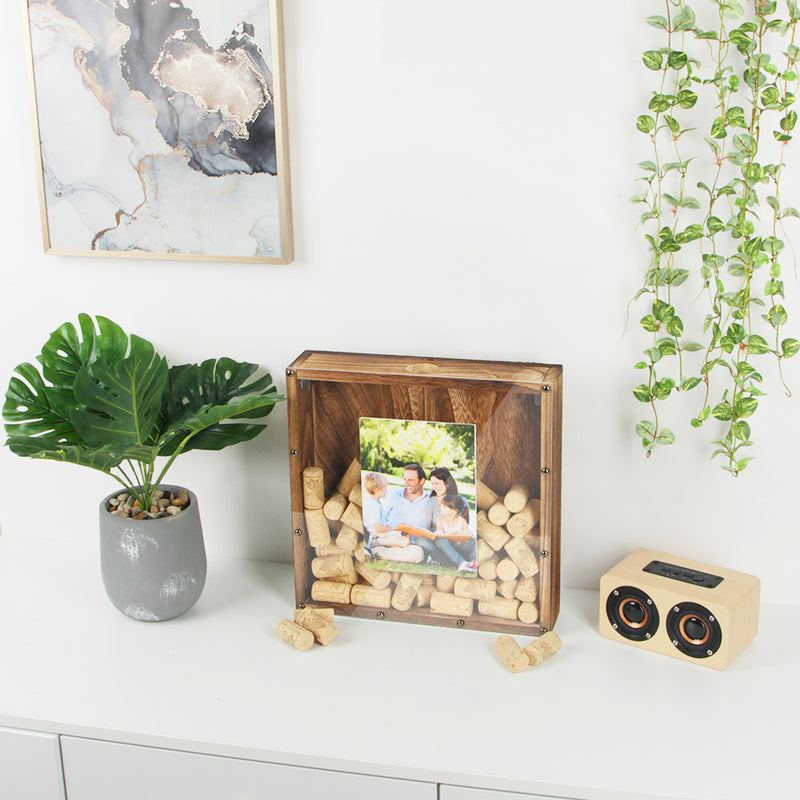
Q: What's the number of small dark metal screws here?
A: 10